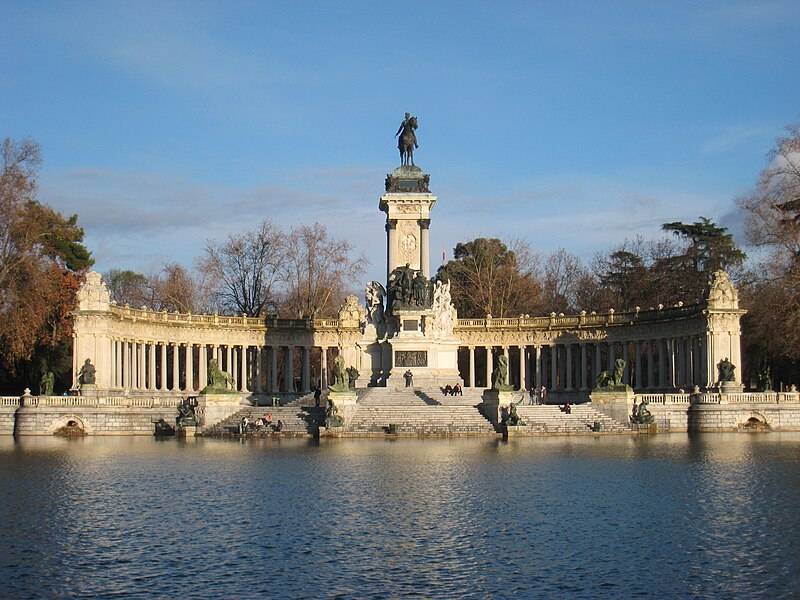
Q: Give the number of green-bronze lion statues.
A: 4